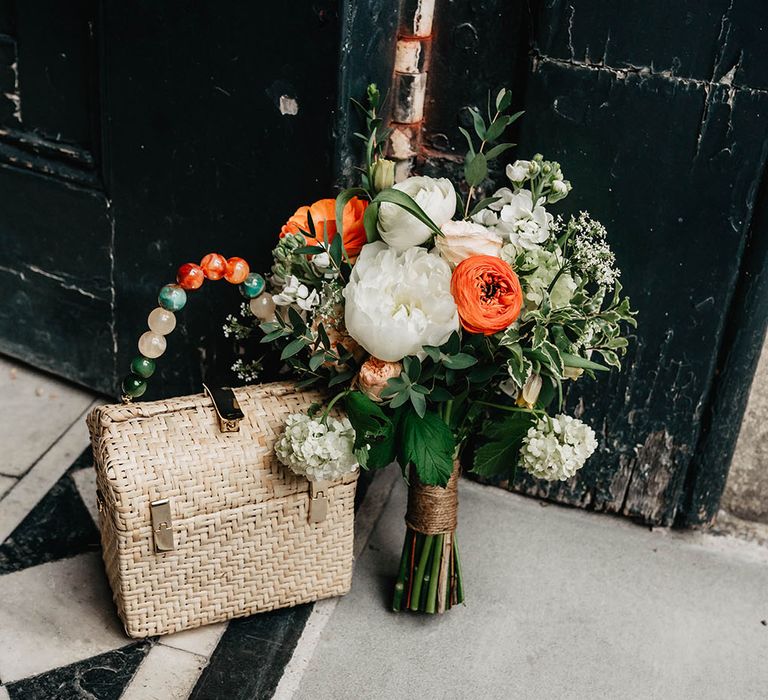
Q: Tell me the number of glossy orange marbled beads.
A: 3